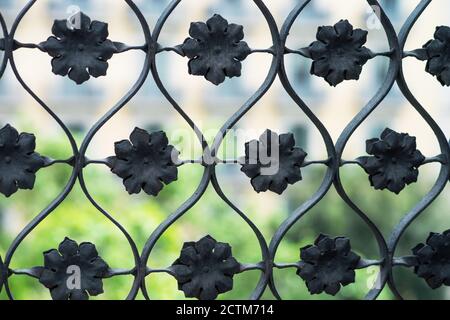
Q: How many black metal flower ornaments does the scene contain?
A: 12